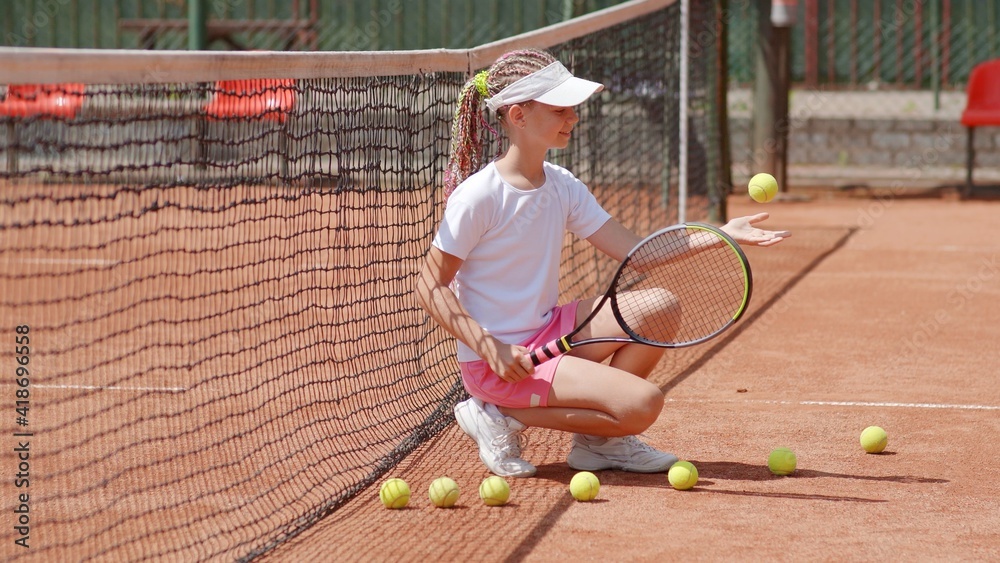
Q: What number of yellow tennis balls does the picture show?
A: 8